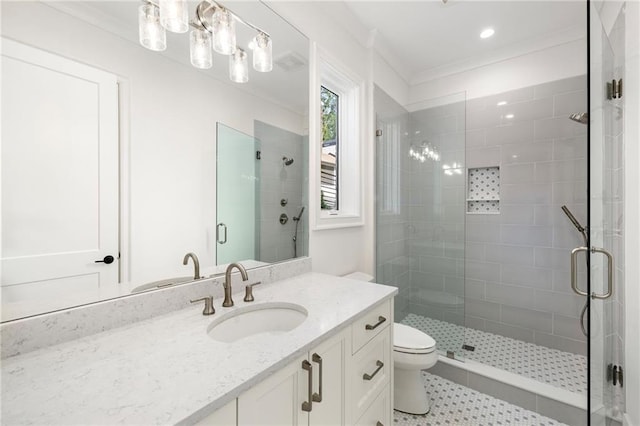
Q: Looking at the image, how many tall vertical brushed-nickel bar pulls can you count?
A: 2